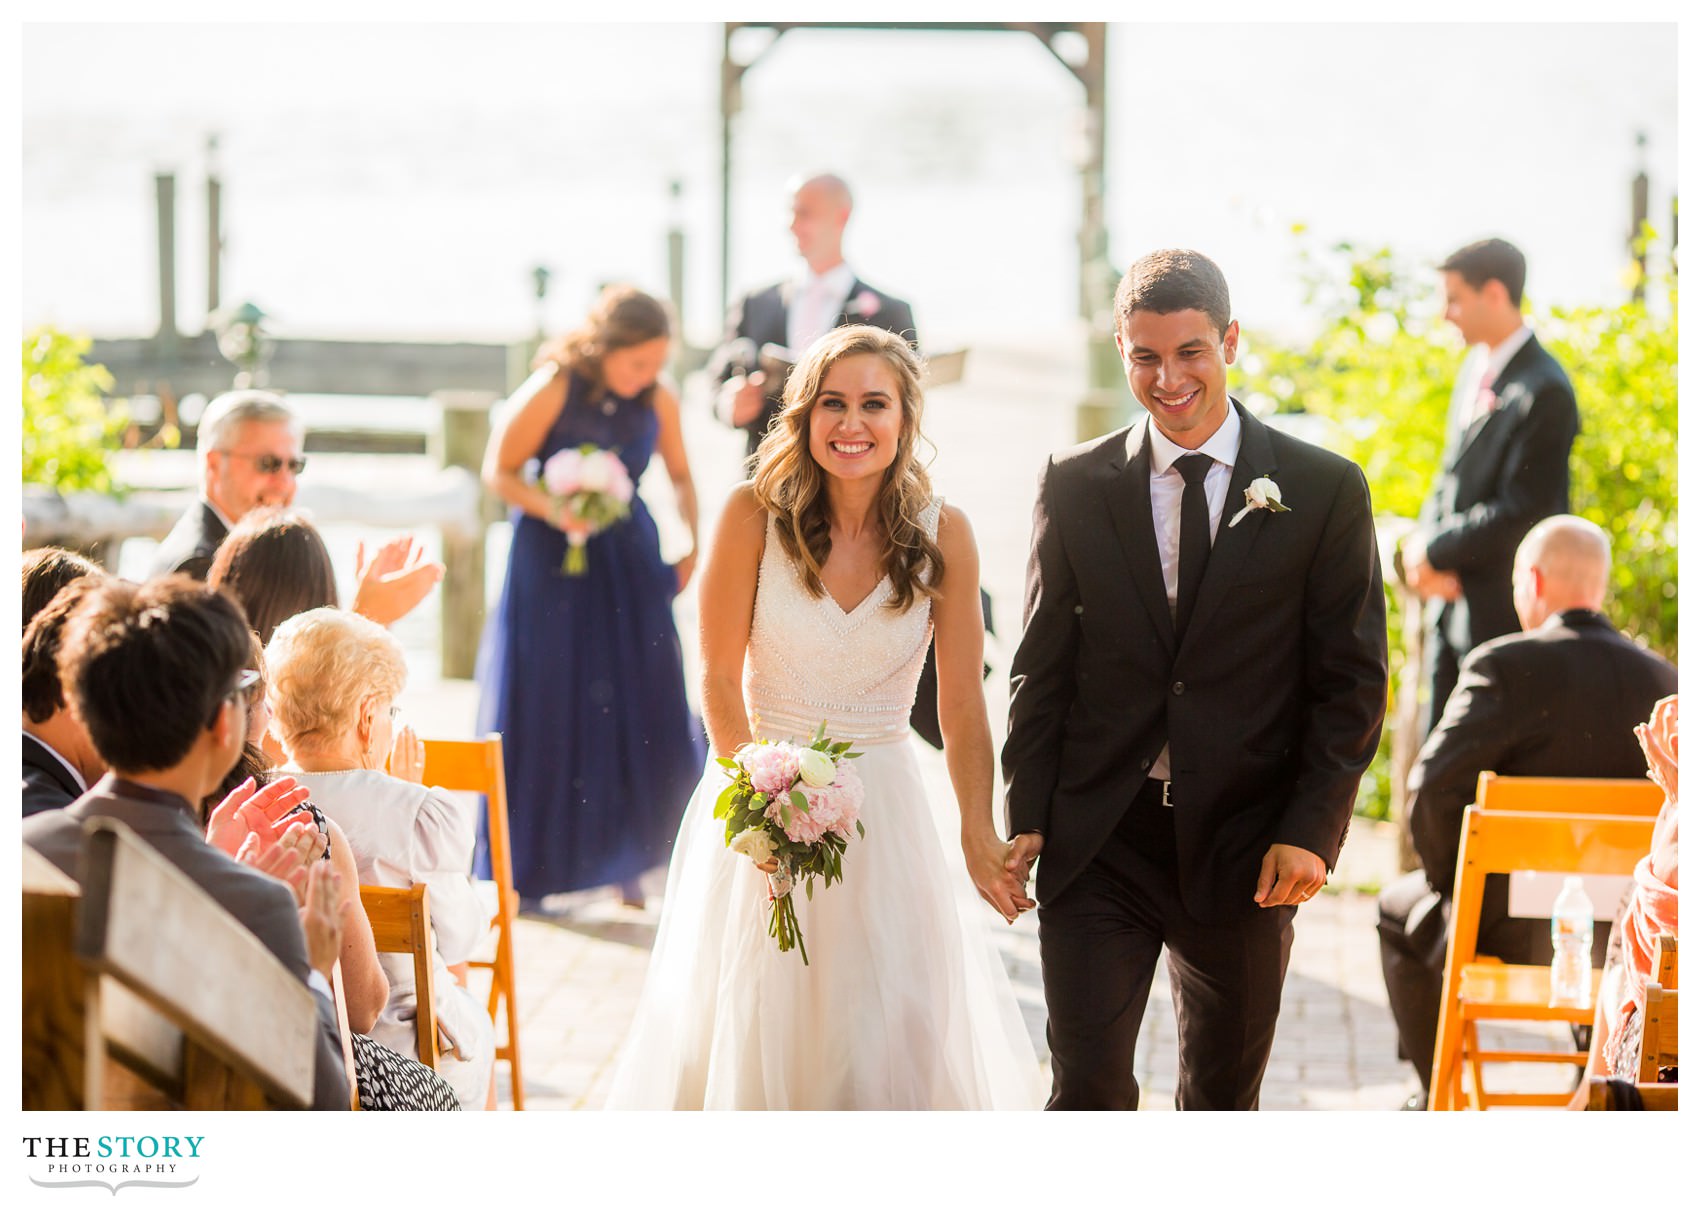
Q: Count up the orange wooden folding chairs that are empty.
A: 2